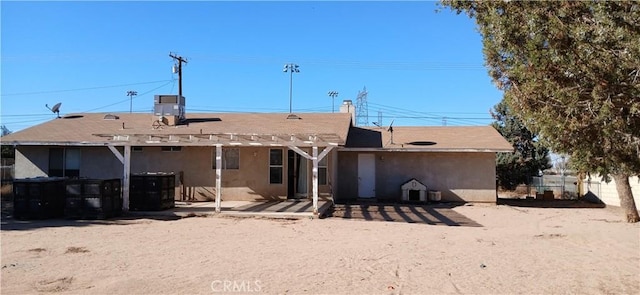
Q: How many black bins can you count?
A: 3